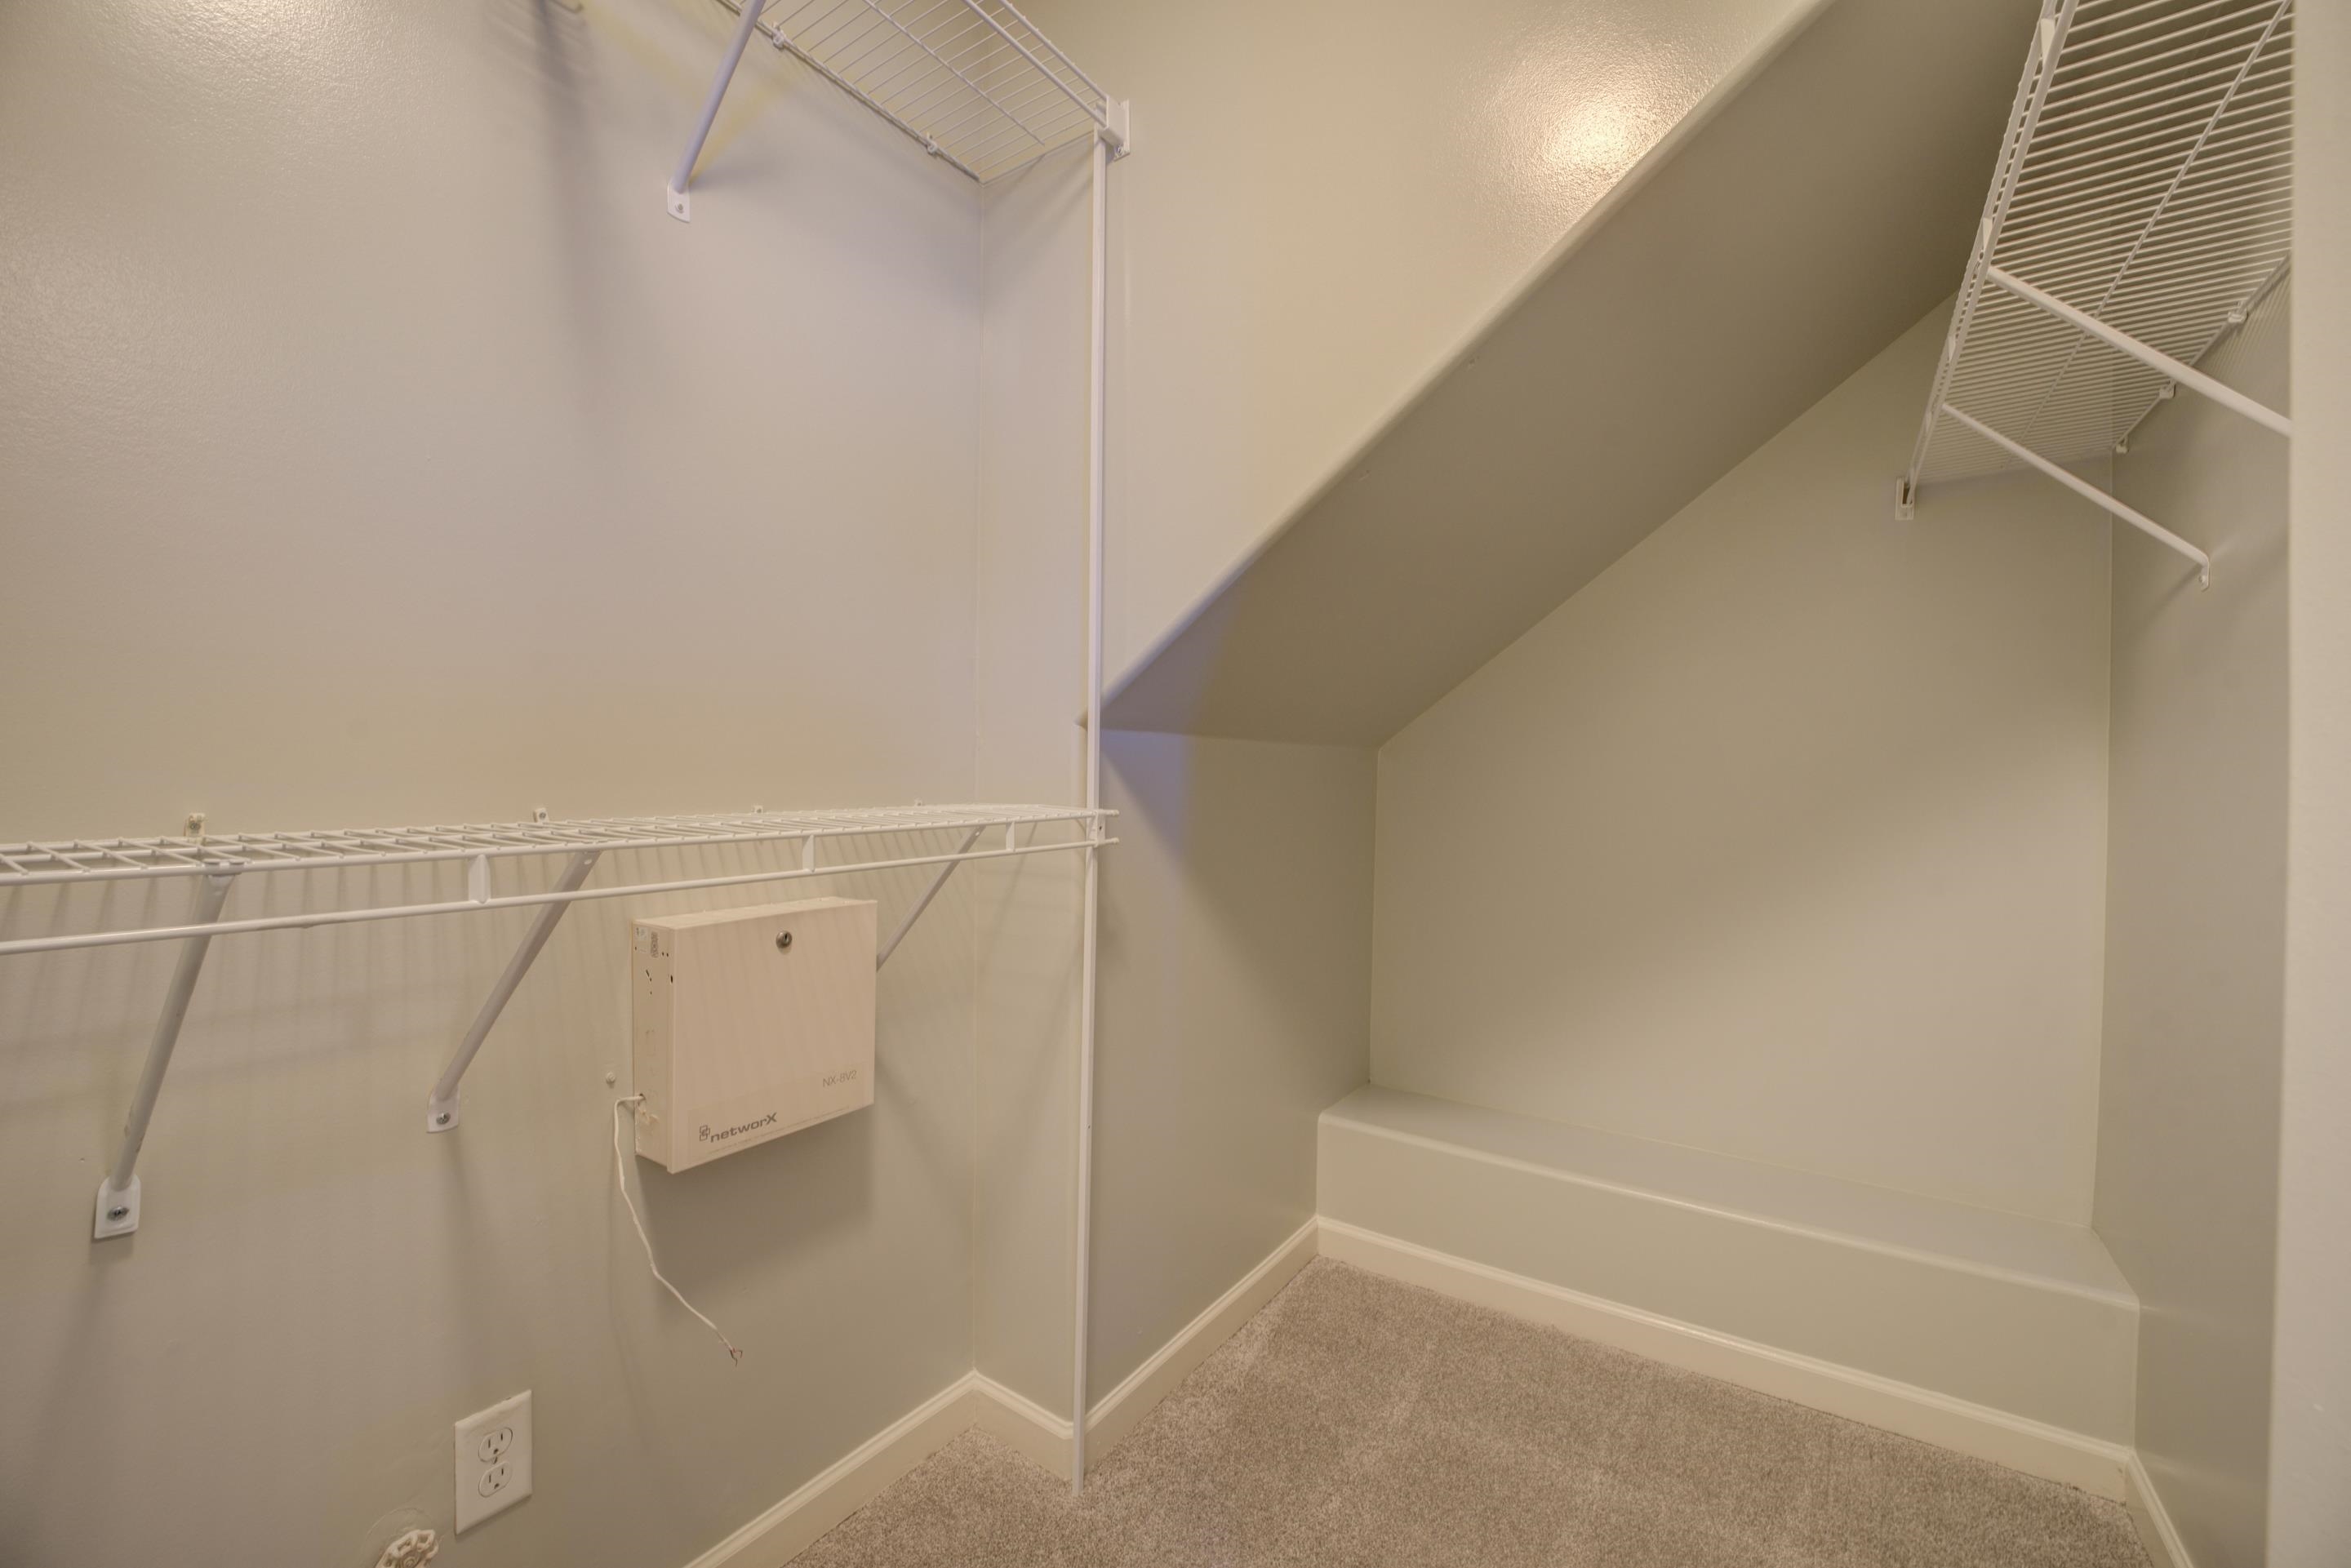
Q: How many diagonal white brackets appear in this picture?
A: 6